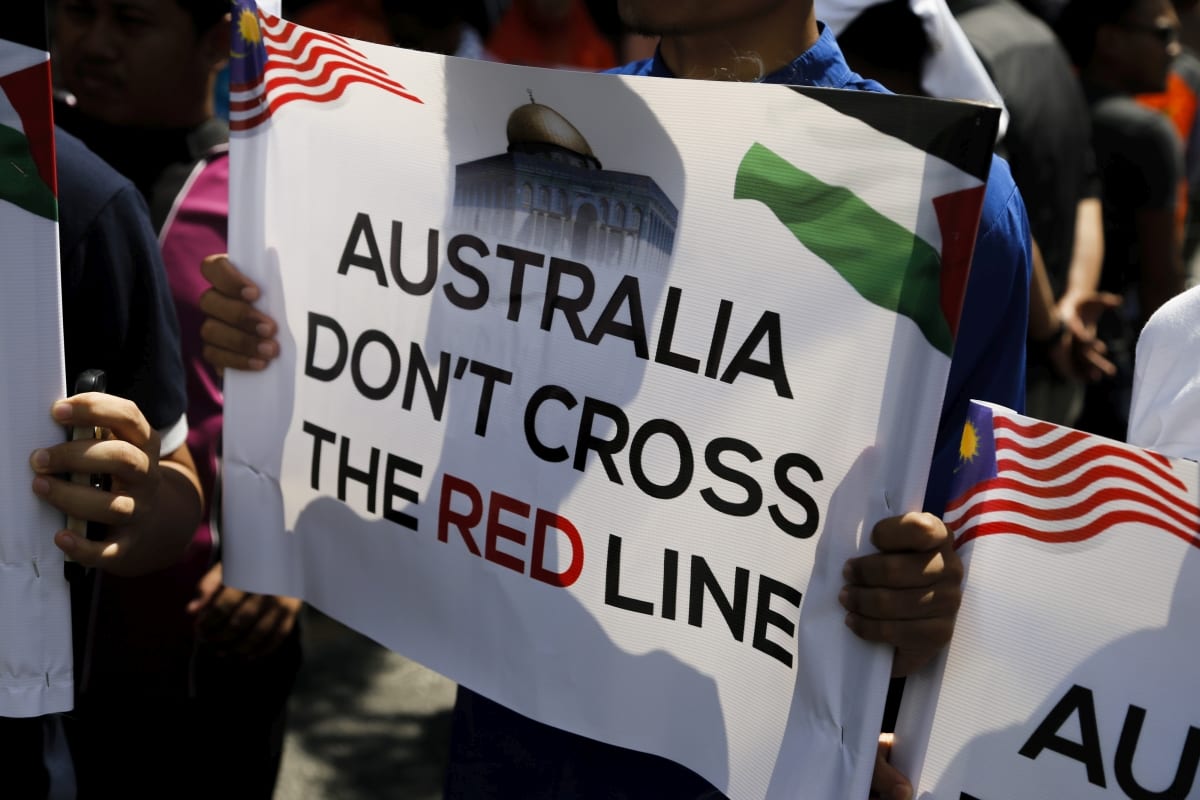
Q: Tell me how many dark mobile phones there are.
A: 1